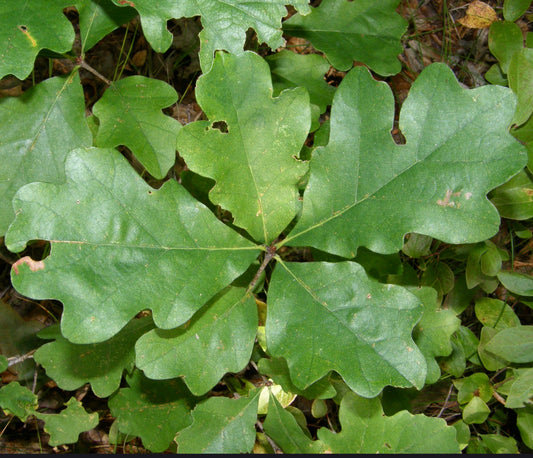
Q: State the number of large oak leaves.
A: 5